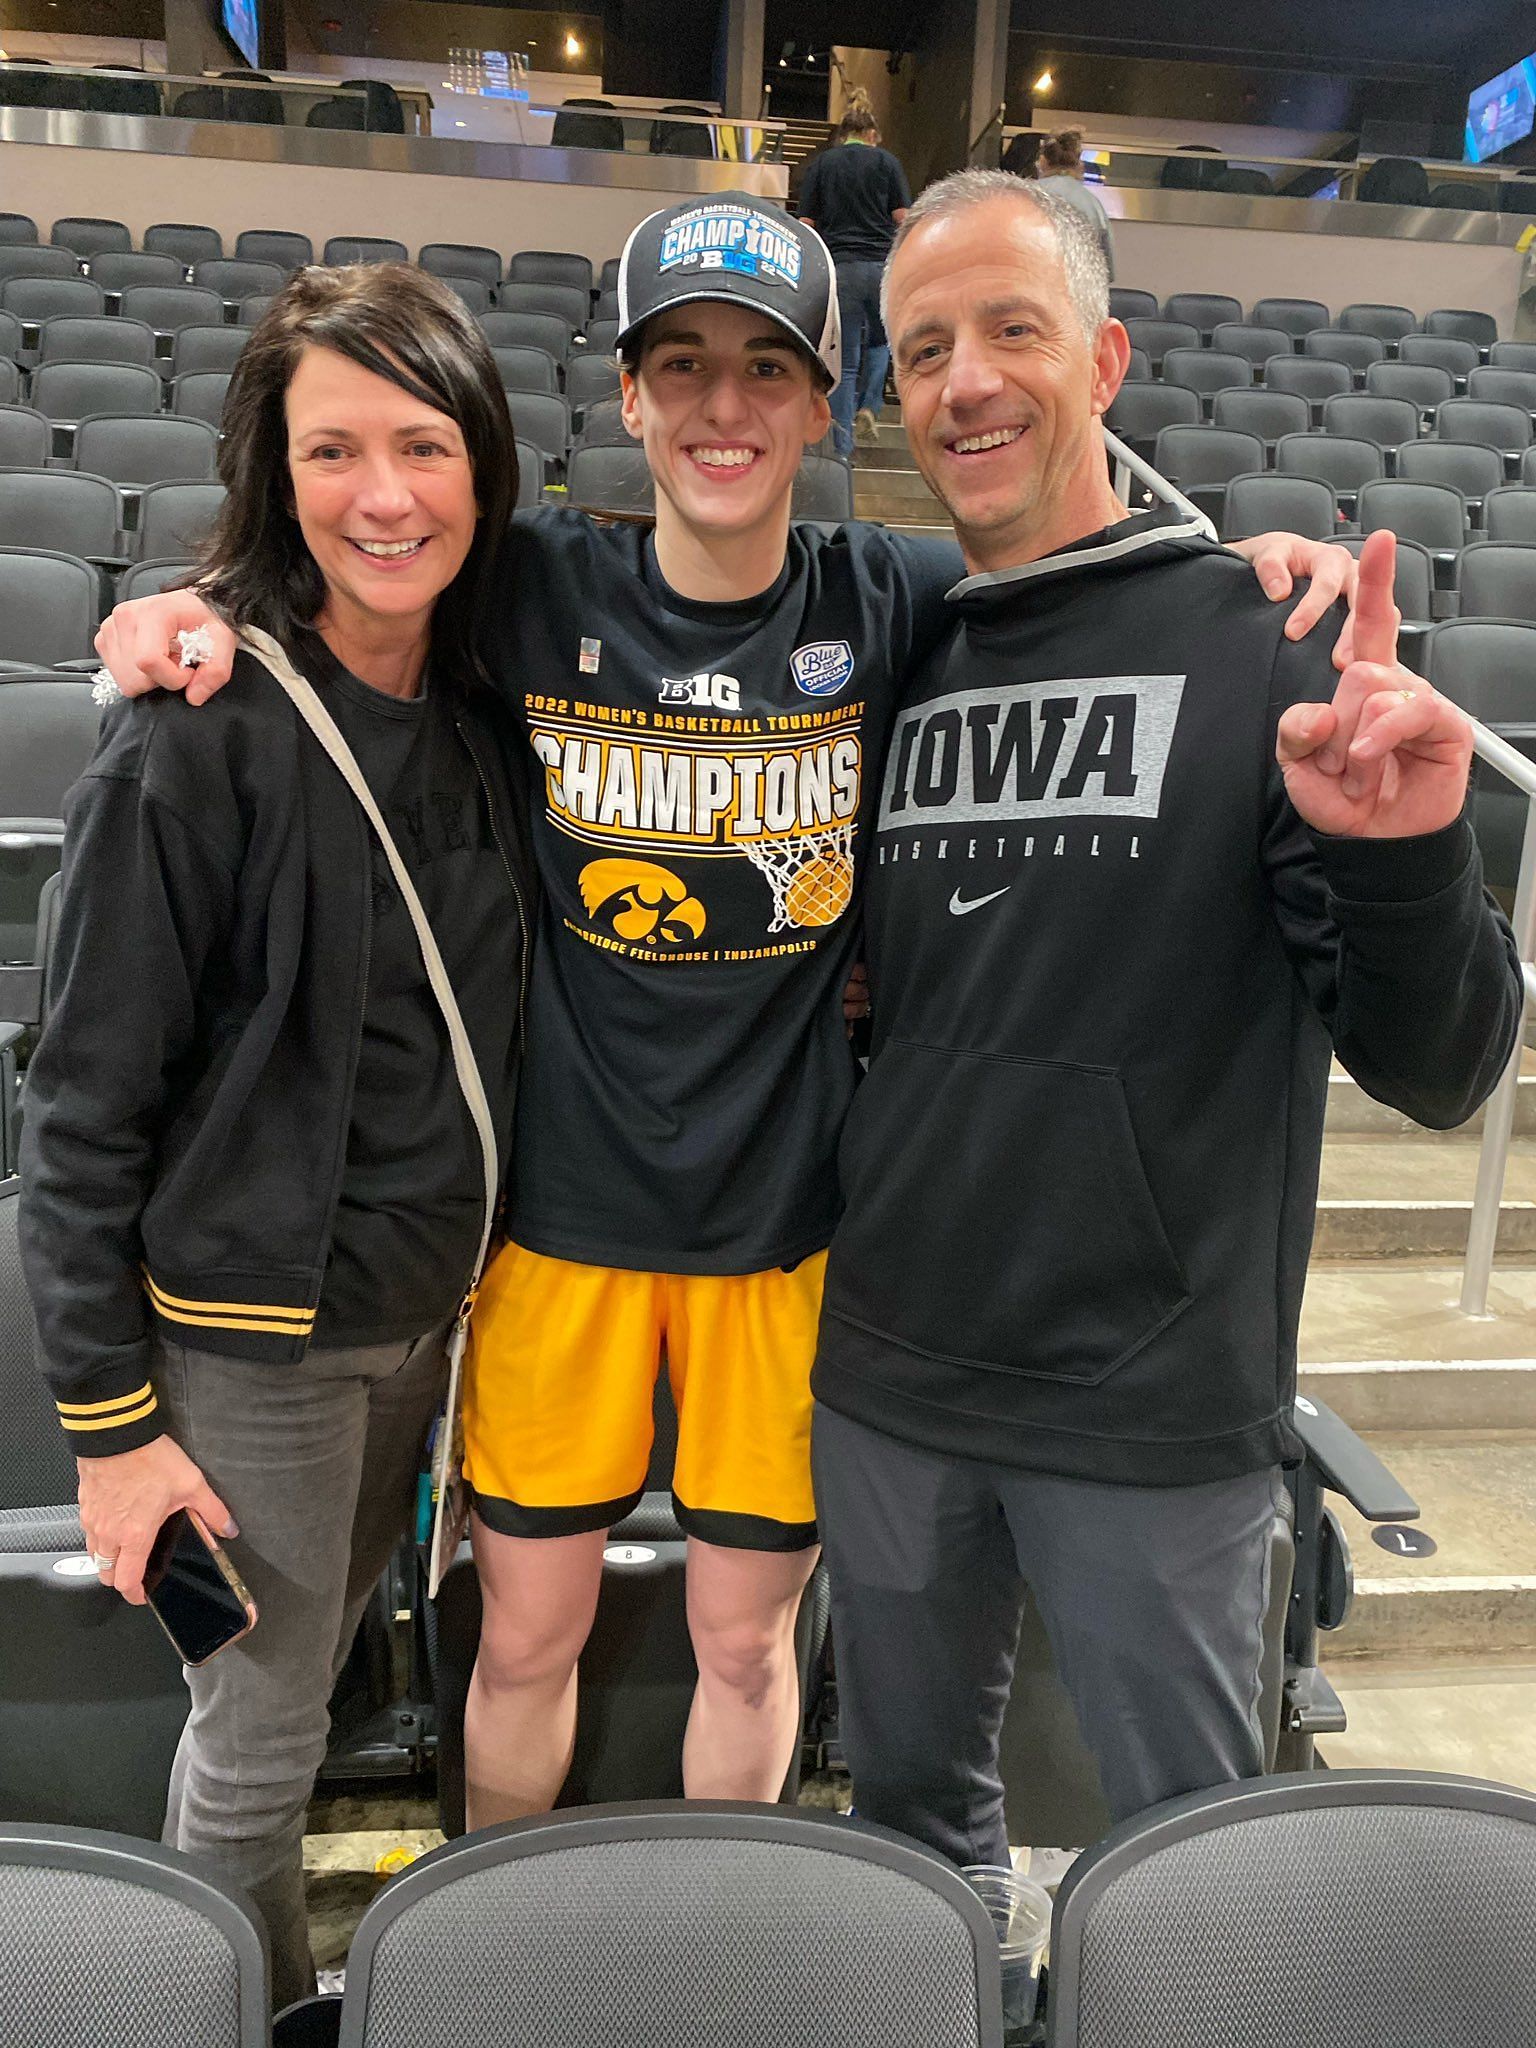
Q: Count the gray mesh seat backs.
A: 3